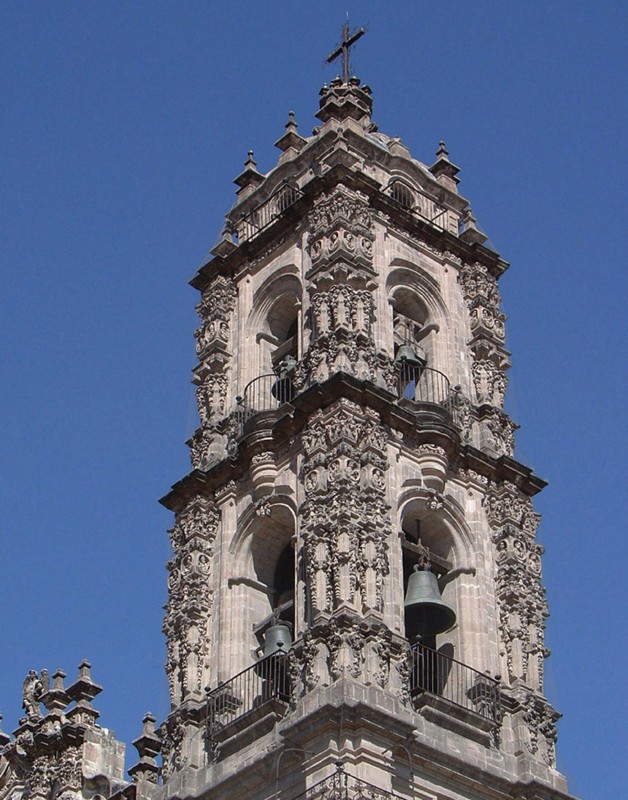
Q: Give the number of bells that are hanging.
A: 4